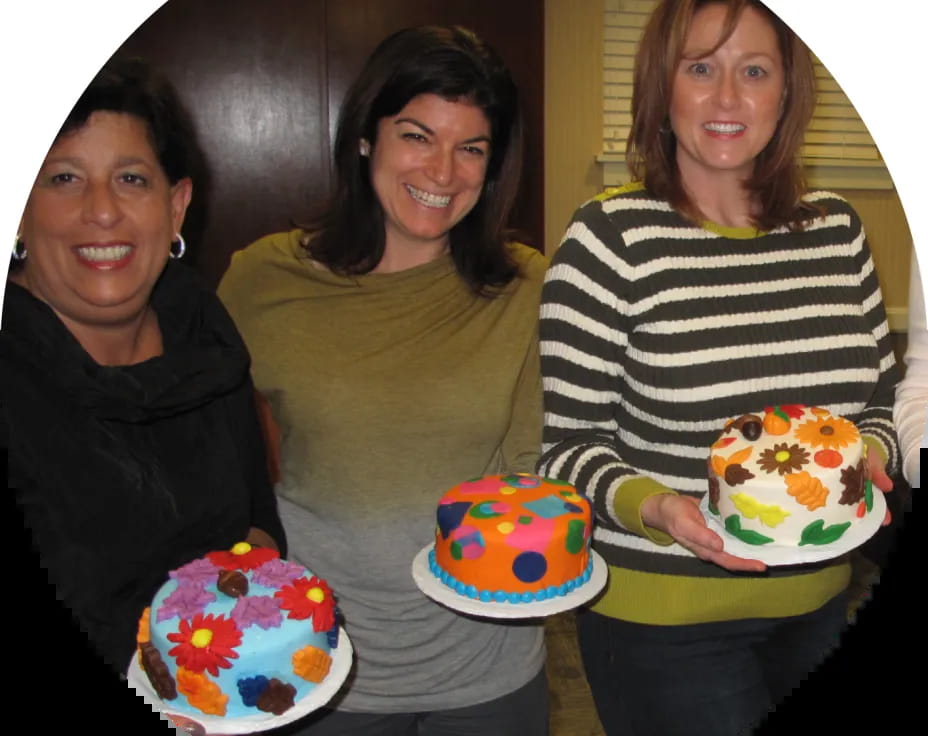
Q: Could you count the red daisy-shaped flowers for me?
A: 3